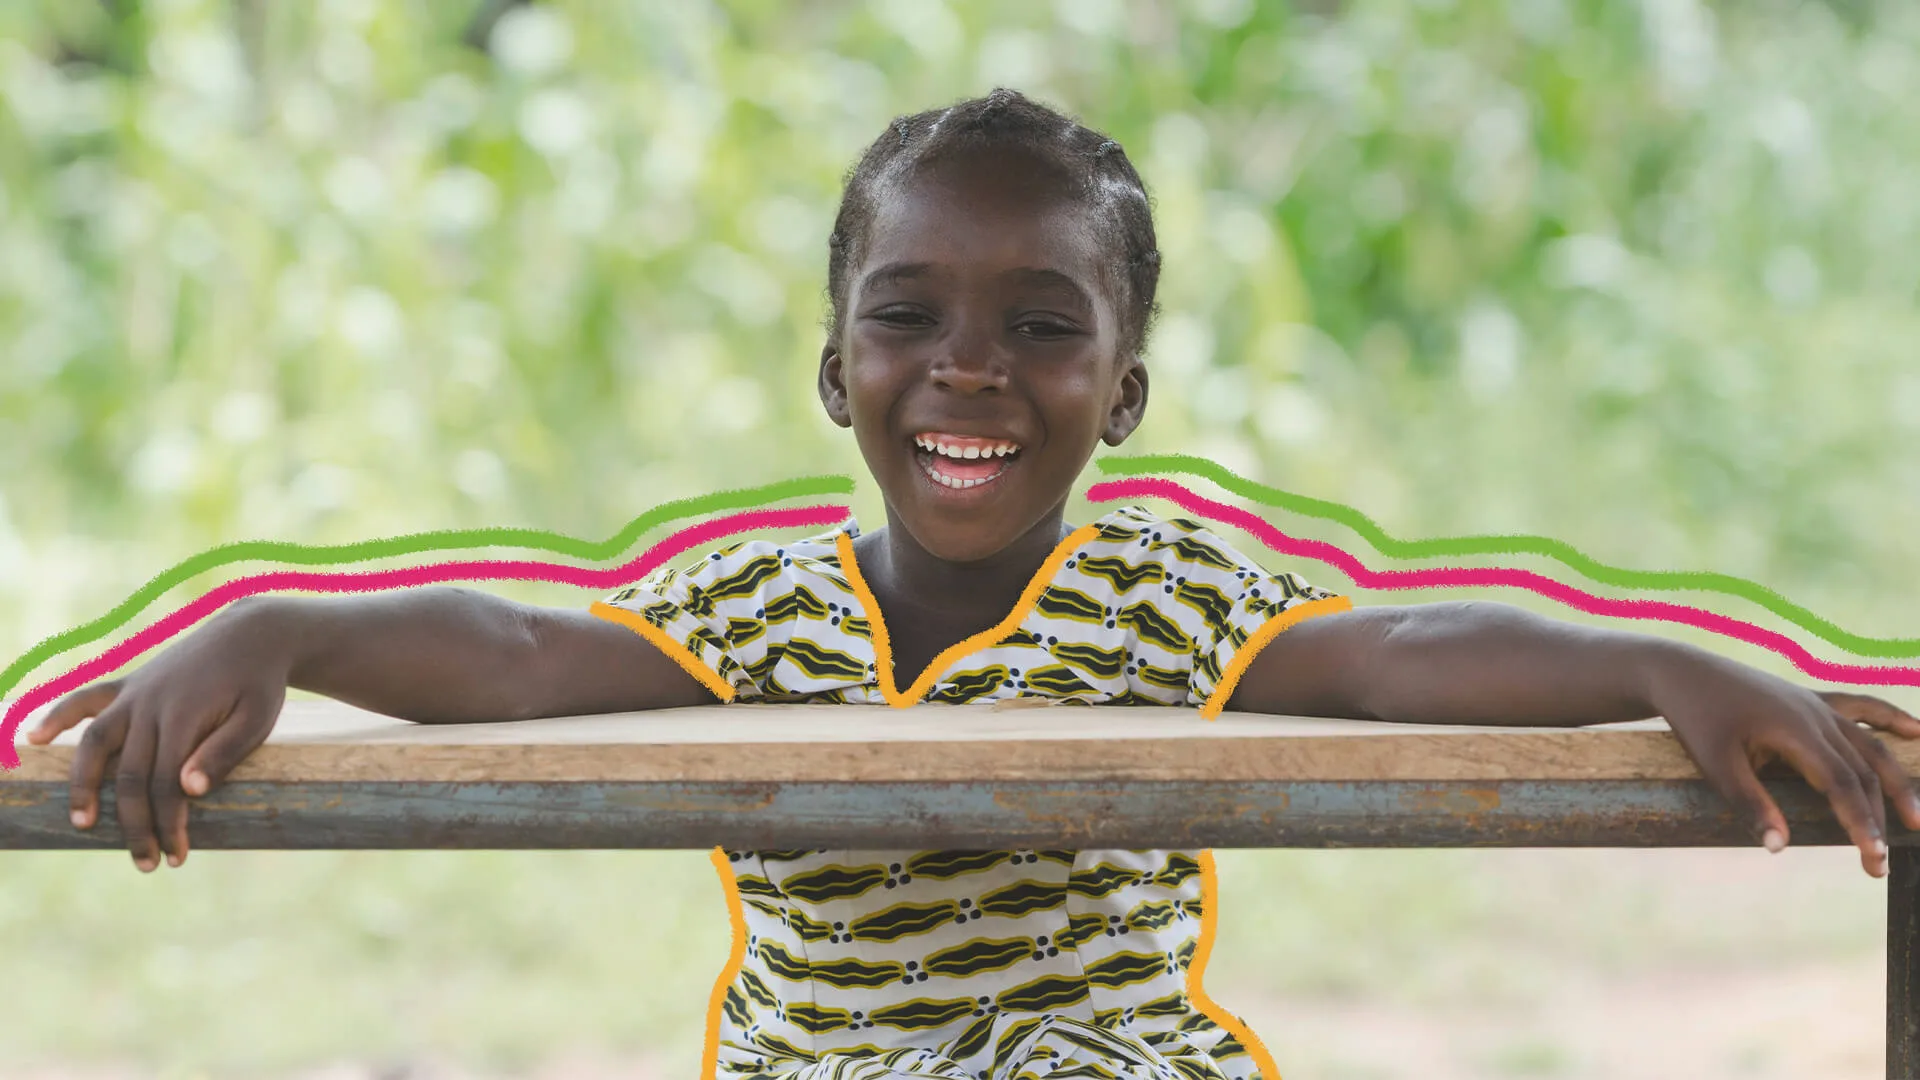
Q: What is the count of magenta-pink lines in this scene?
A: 2